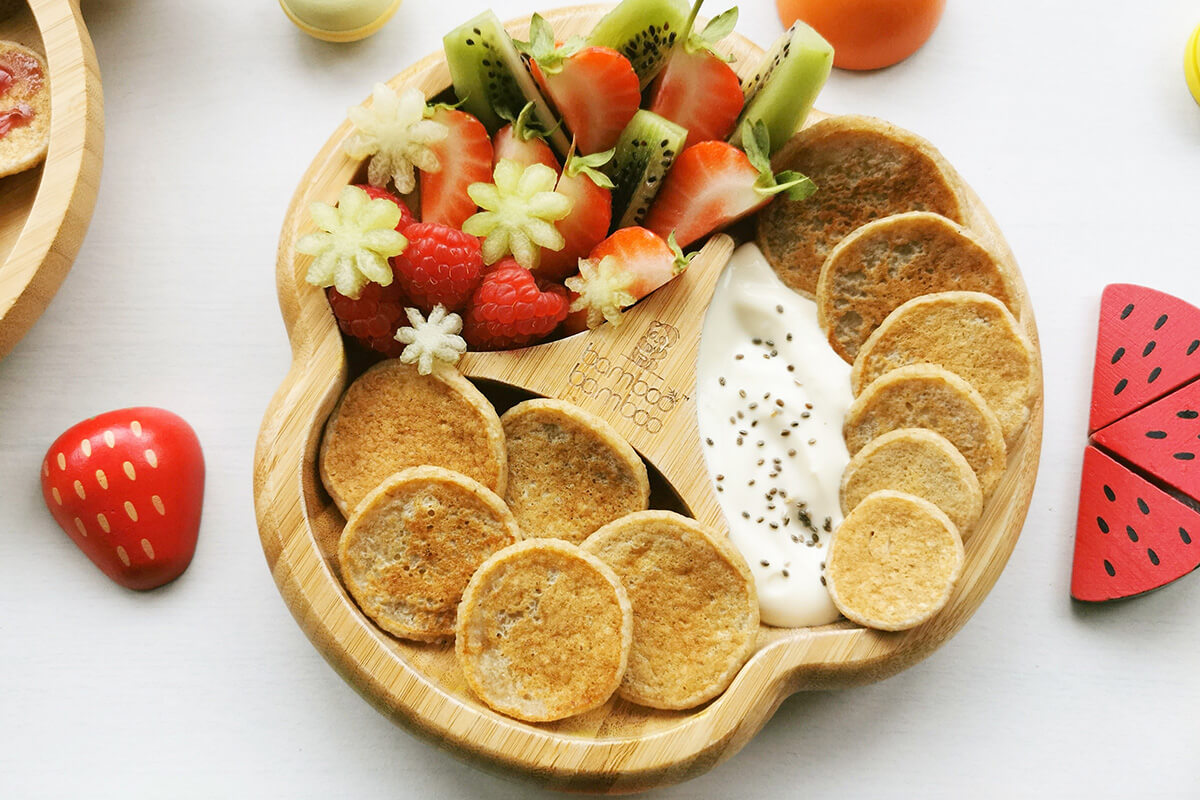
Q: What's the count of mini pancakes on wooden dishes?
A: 12